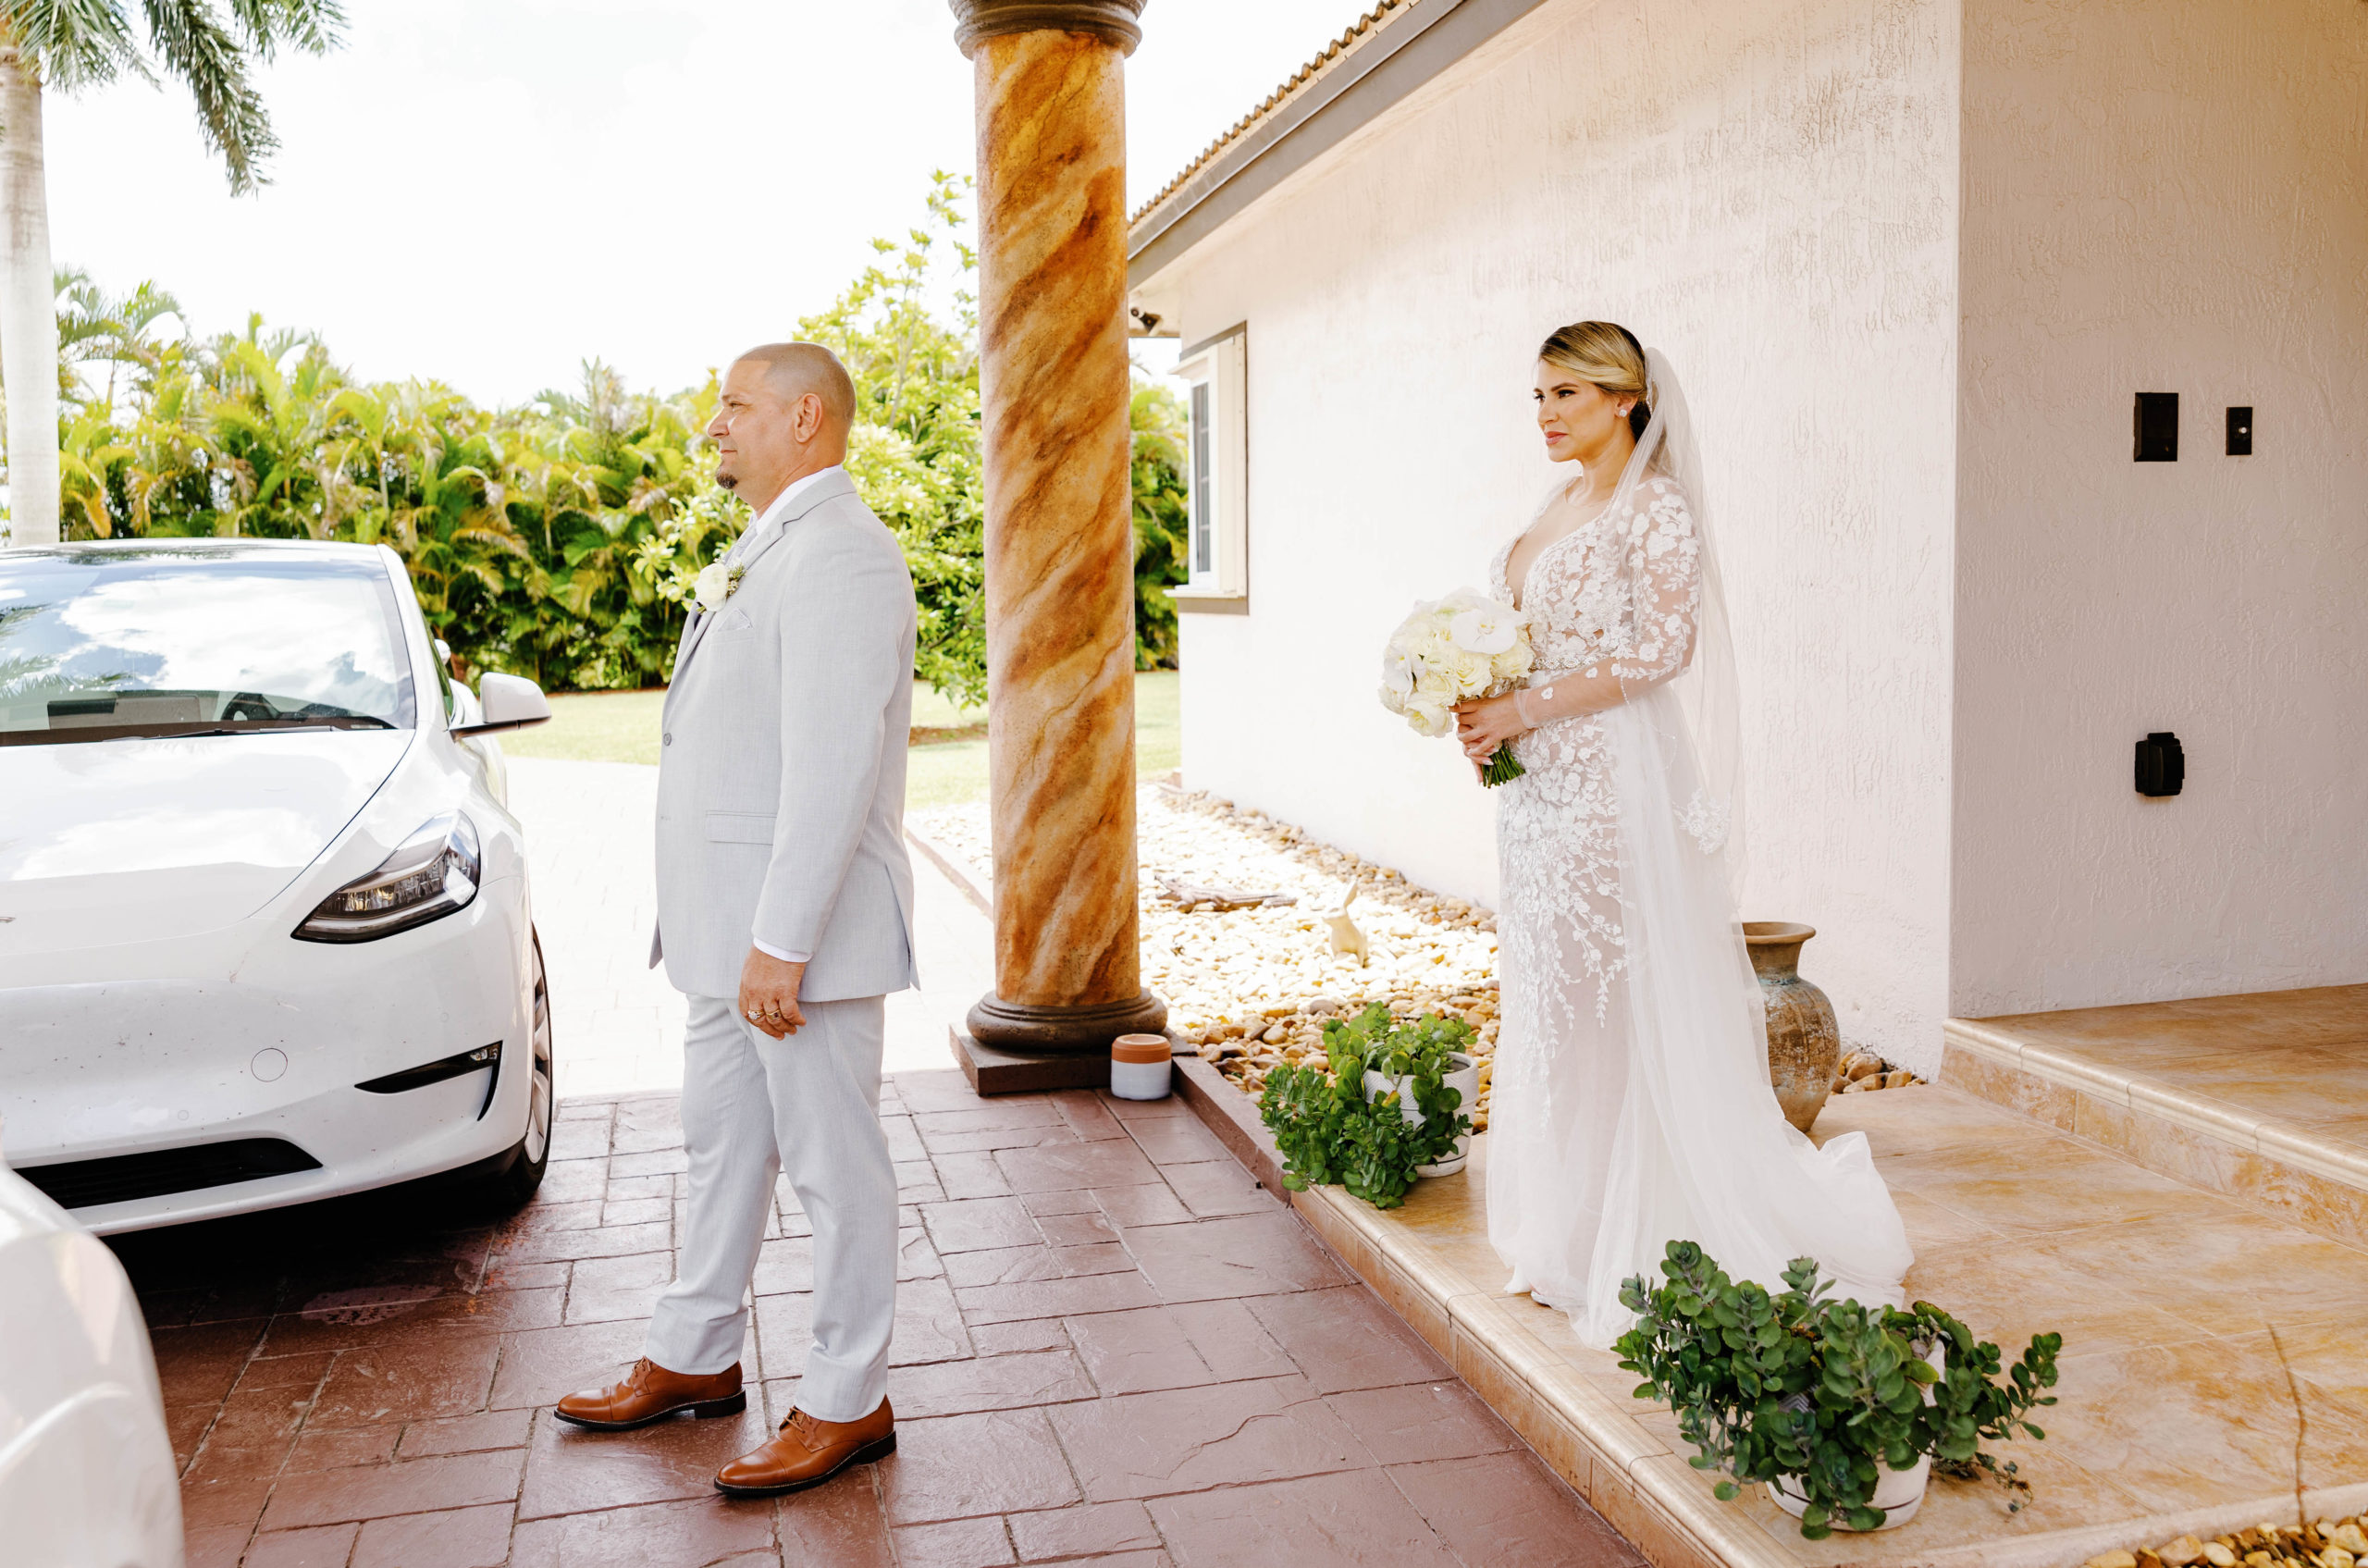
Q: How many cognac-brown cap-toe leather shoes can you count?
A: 2